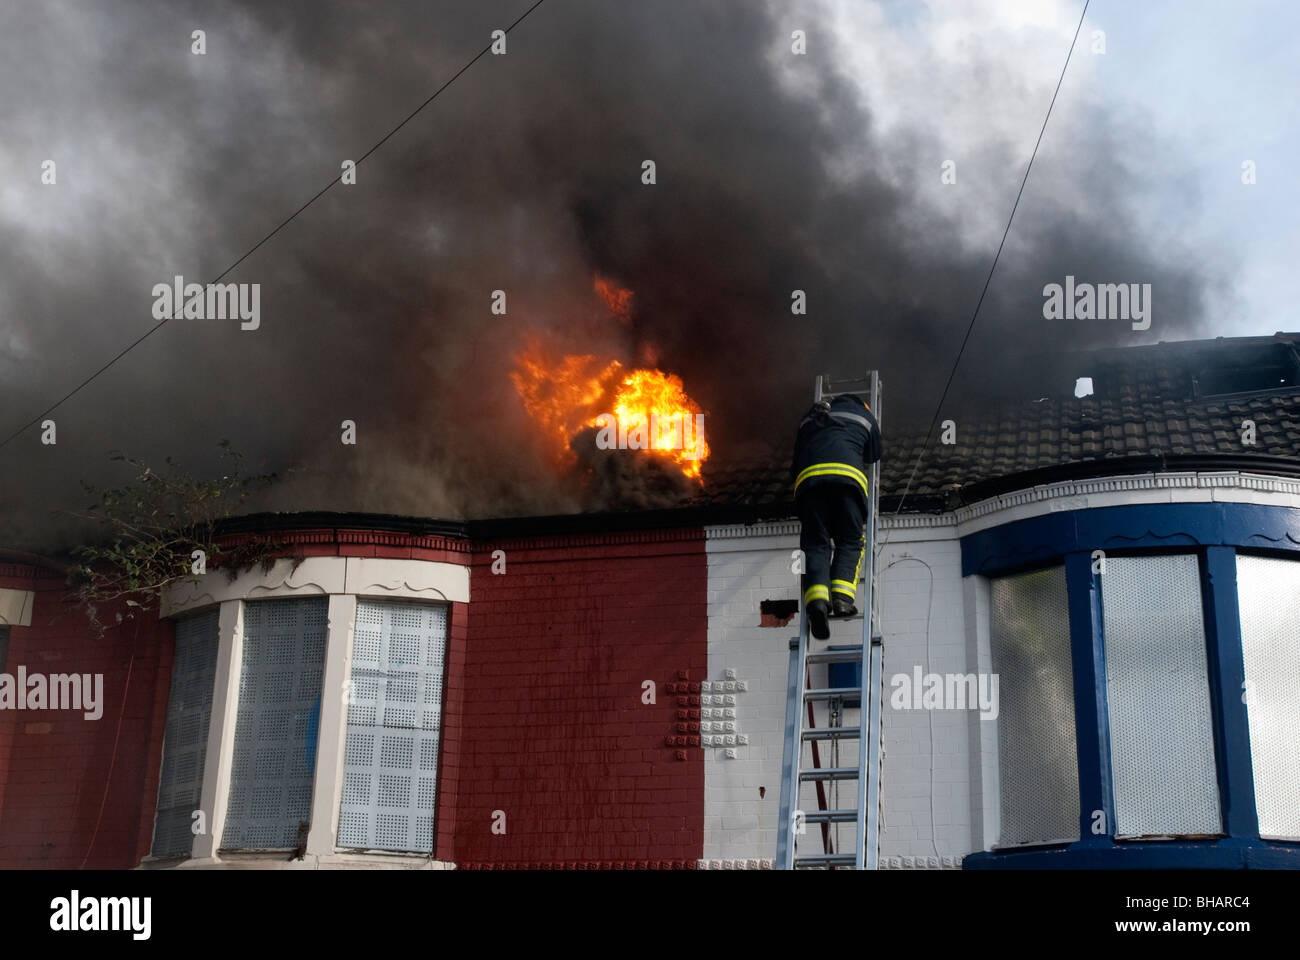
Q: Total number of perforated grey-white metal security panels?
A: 6